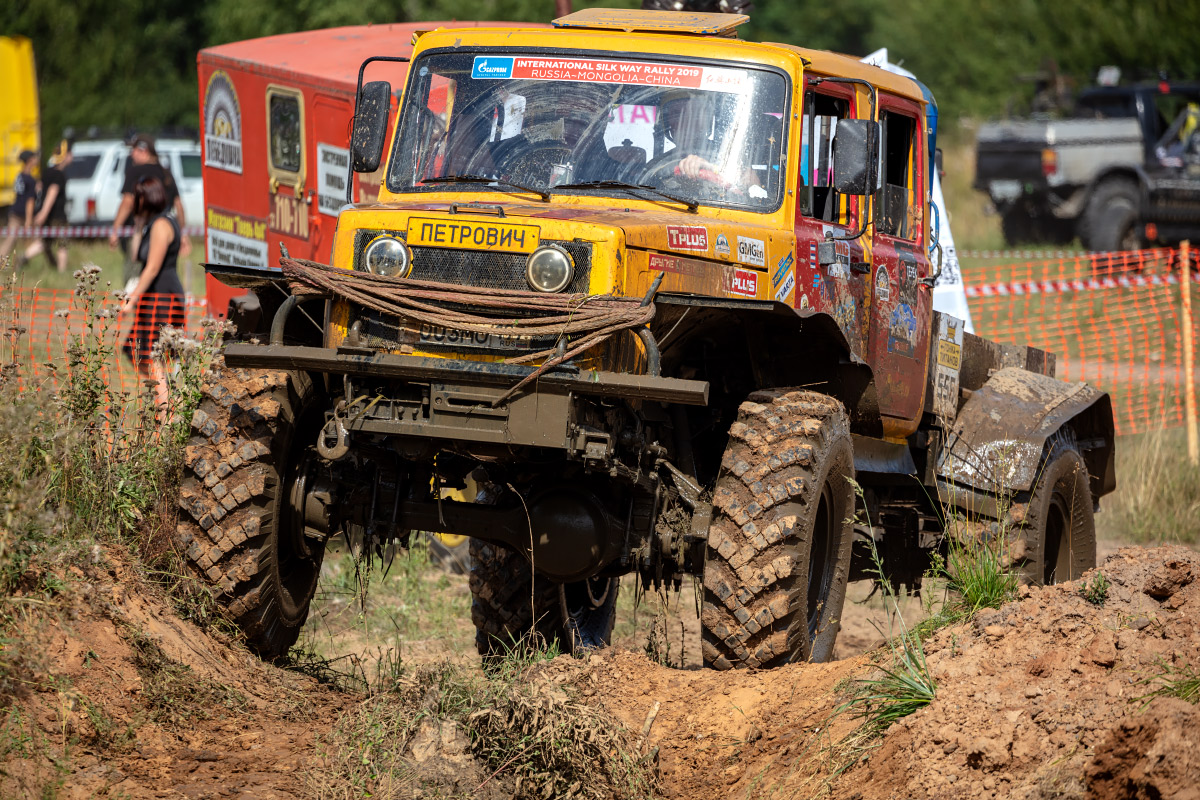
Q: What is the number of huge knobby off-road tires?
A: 4